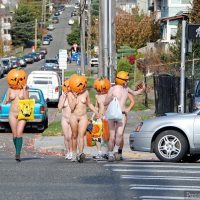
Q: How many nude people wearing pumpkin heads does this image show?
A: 5